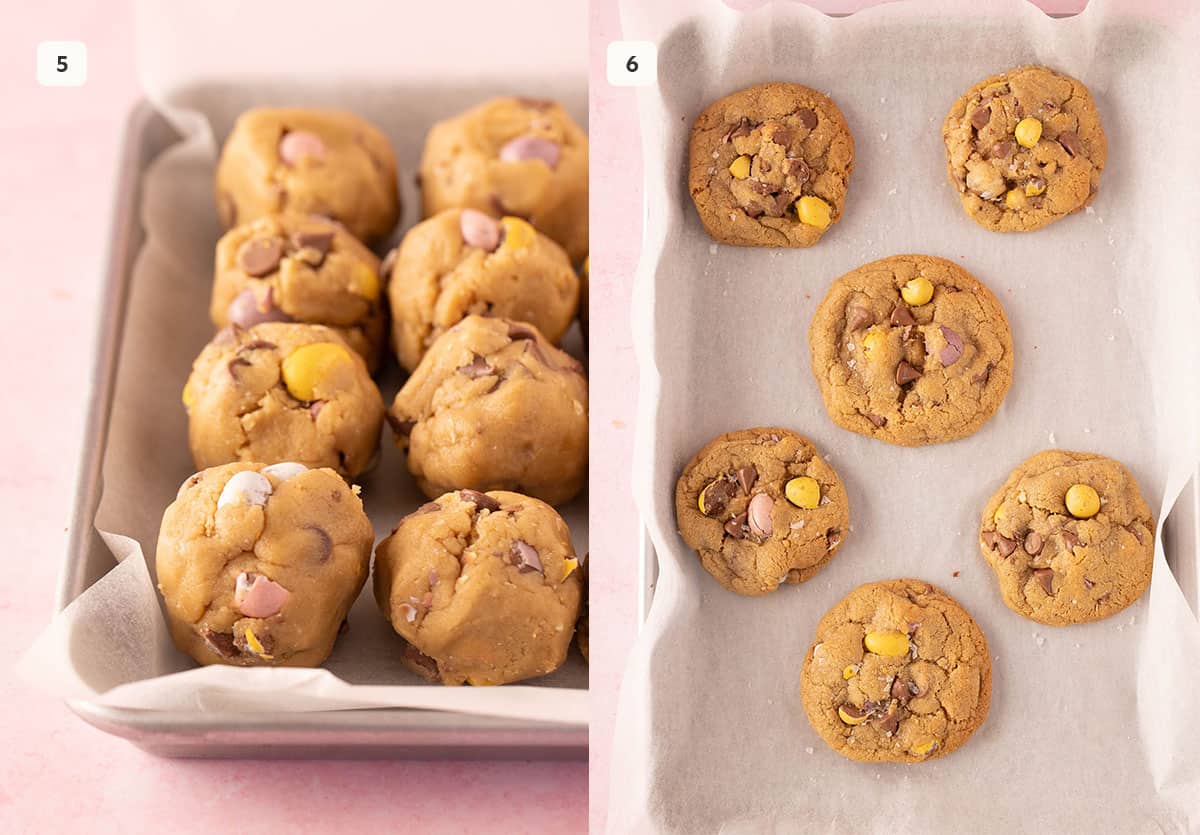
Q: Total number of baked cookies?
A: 6